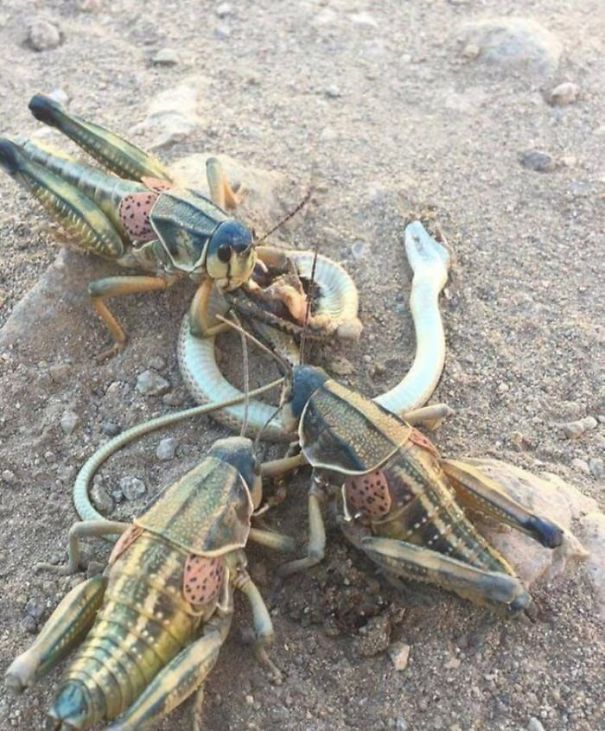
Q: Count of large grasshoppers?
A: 3